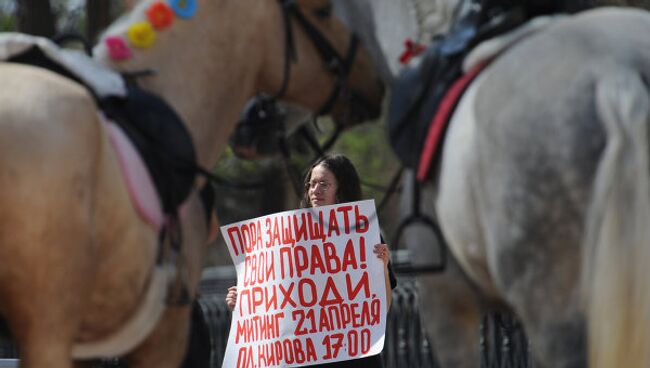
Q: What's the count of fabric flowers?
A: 4